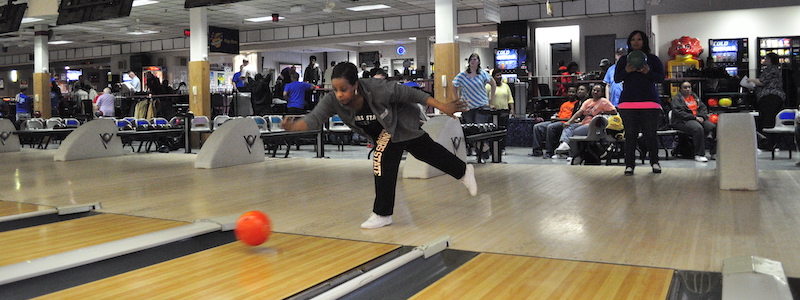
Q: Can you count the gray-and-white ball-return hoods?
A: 5